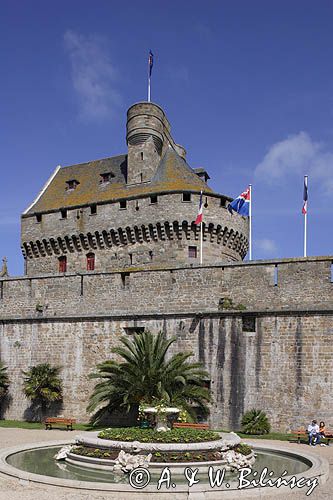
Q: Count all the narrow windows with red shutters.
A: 2